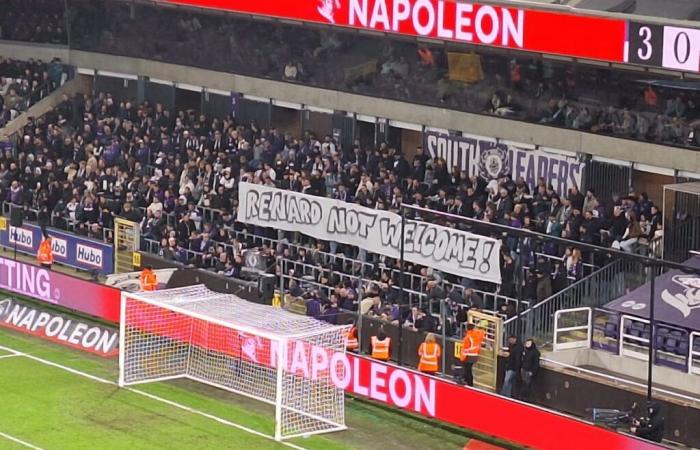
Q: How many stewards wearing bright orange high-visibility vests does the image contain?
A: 6